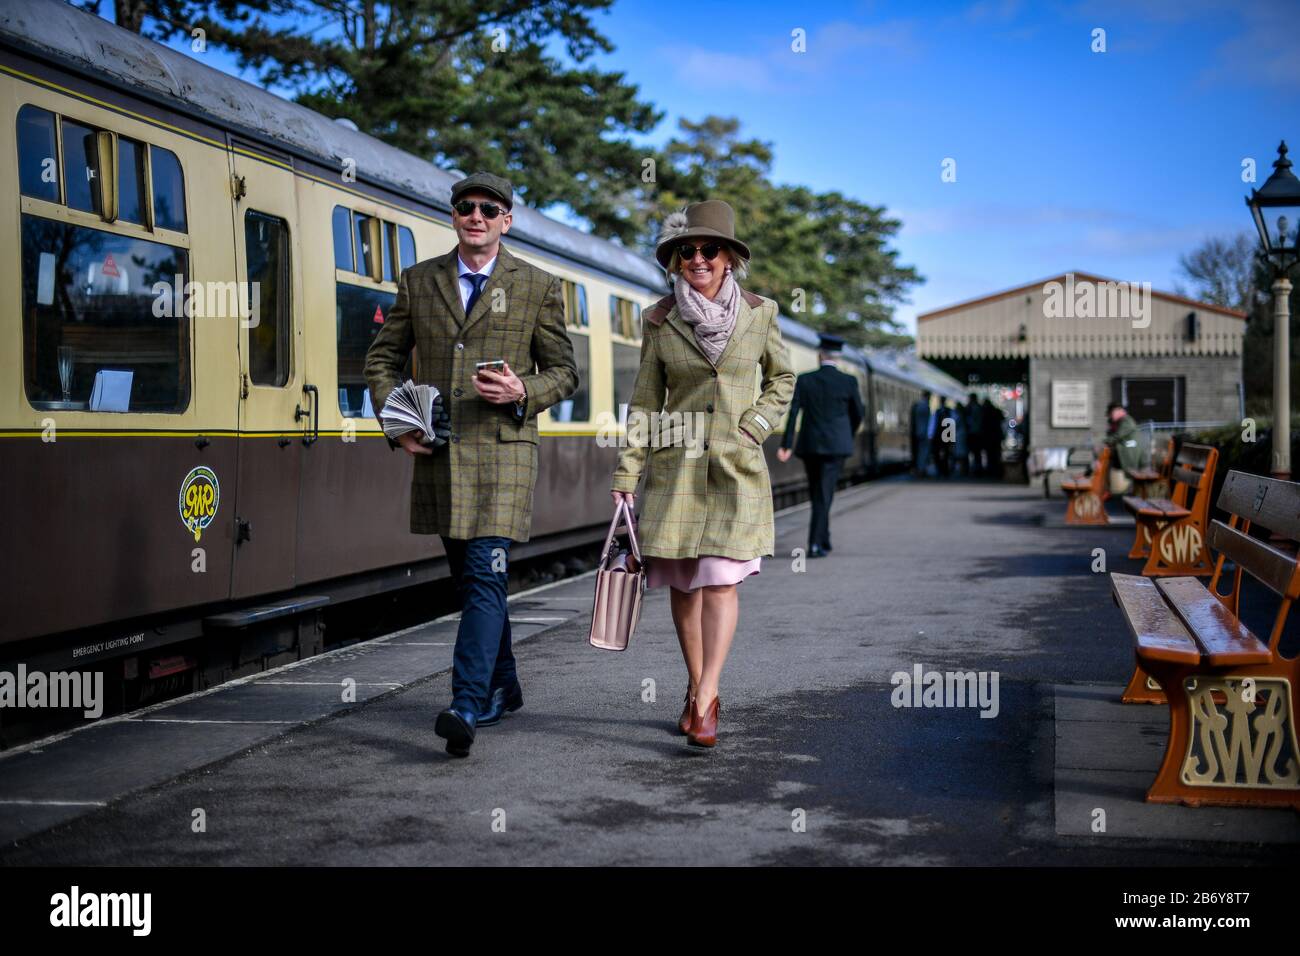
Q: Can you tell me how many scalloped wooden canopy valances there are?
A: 1